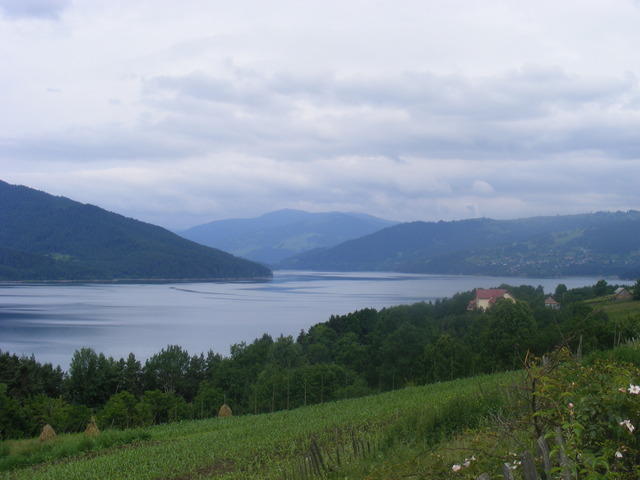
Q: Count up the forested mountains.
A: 3